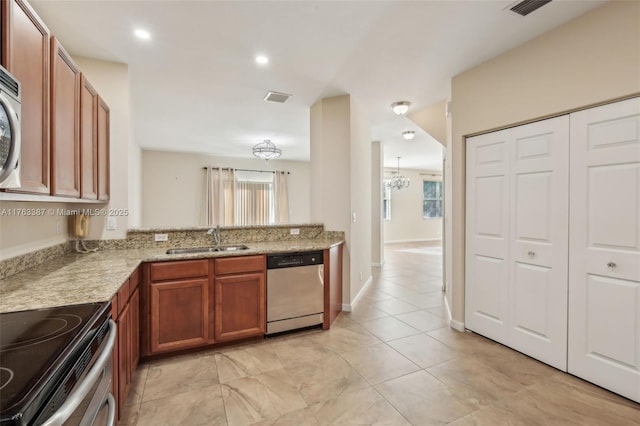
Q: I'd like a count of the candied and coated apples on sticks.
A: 0